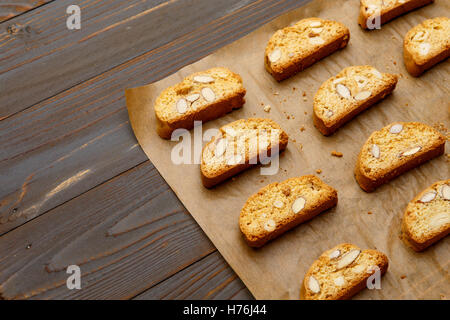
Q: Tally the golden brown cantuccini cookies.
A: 10